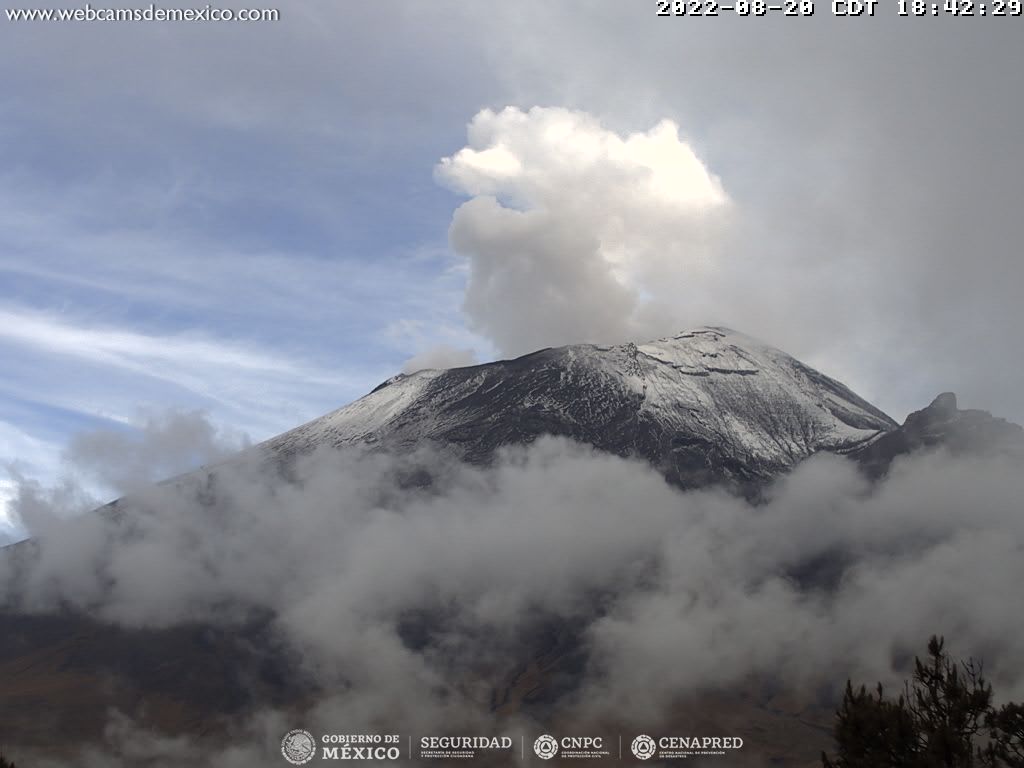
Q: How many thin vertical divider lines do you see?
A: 3